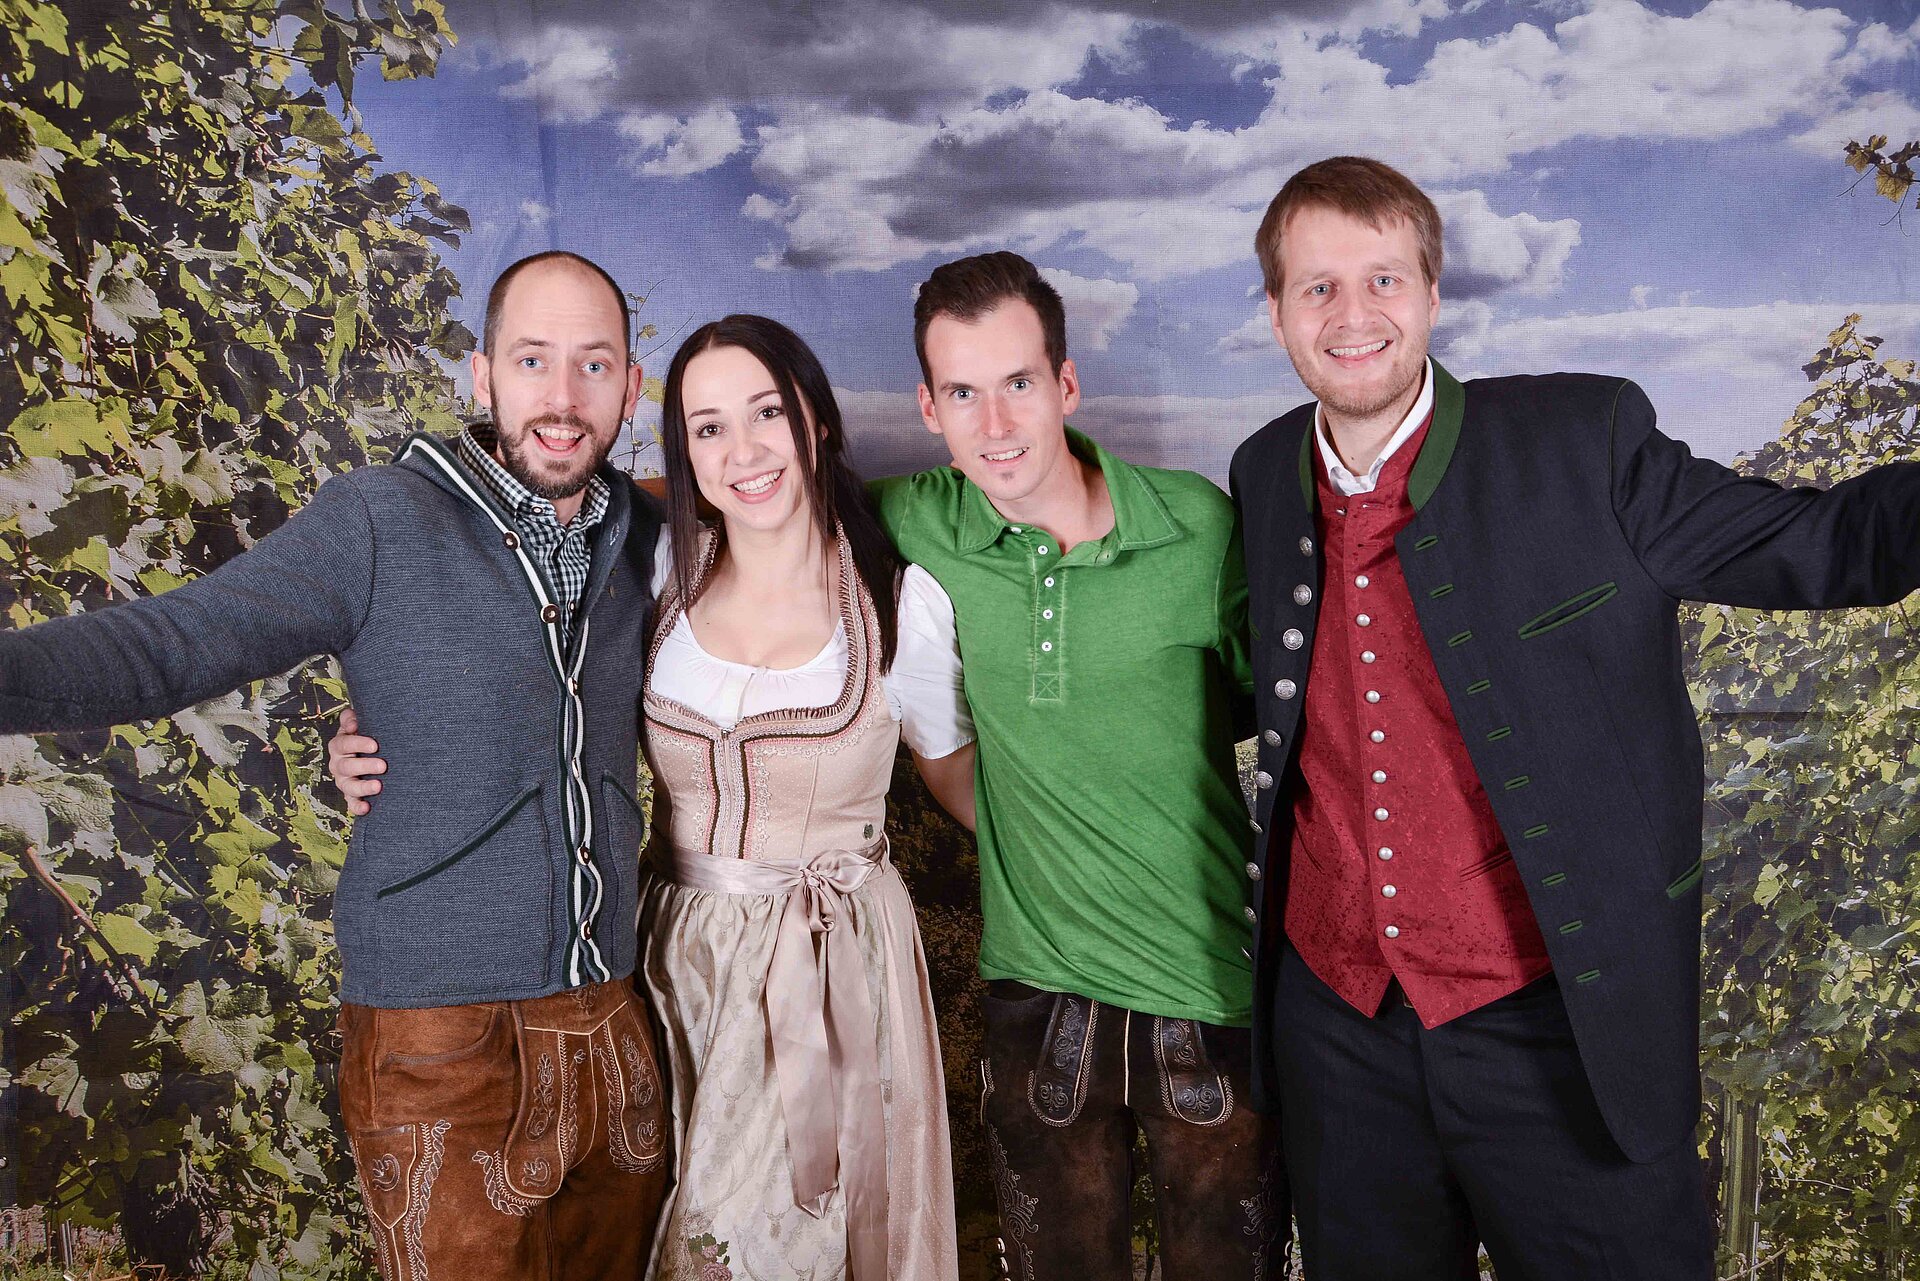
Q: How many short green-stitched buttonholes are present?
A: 10